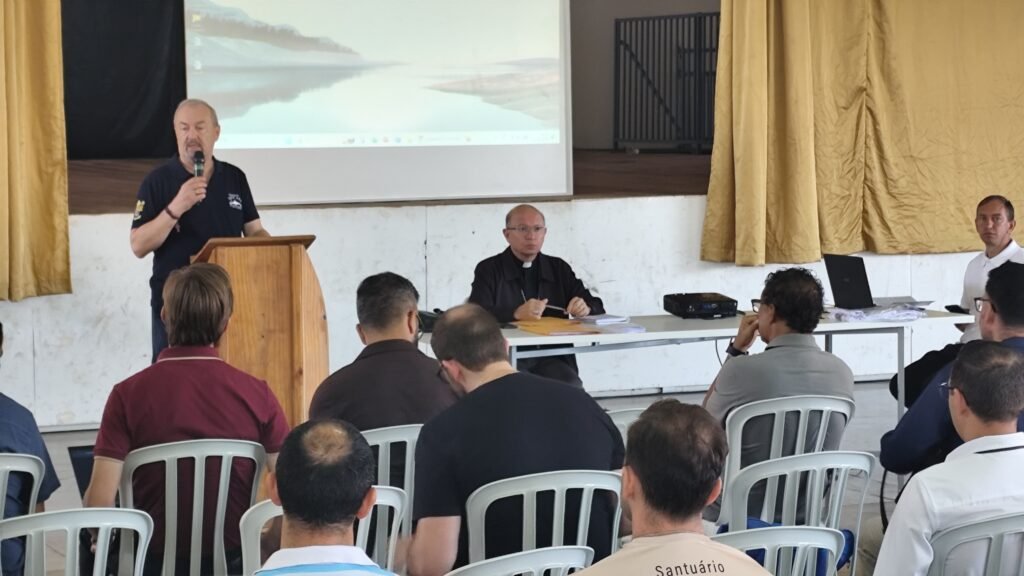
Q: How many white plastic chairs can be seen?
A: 12